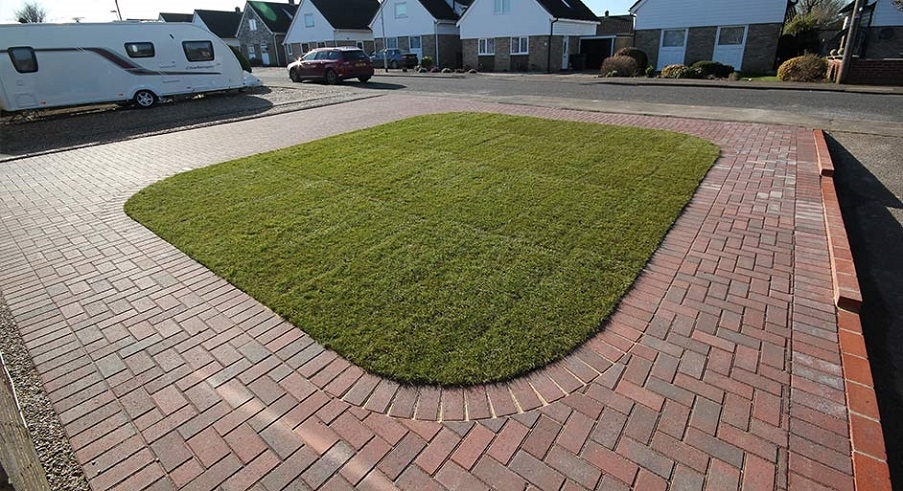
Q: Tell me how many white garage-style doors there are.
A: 2